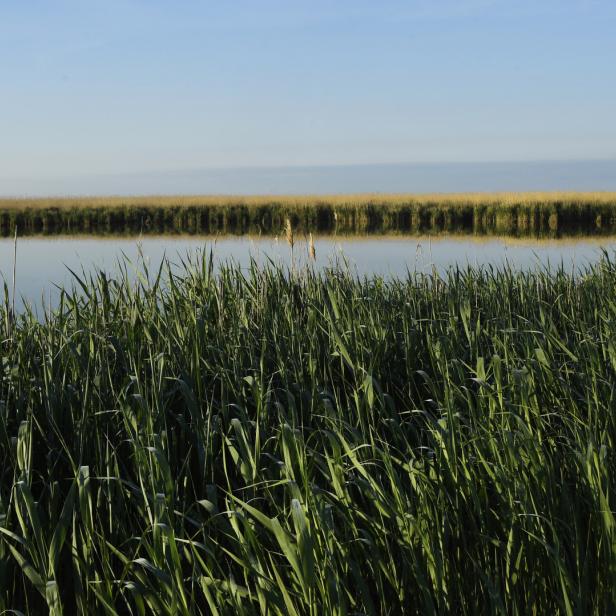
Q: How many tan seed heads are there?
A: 2